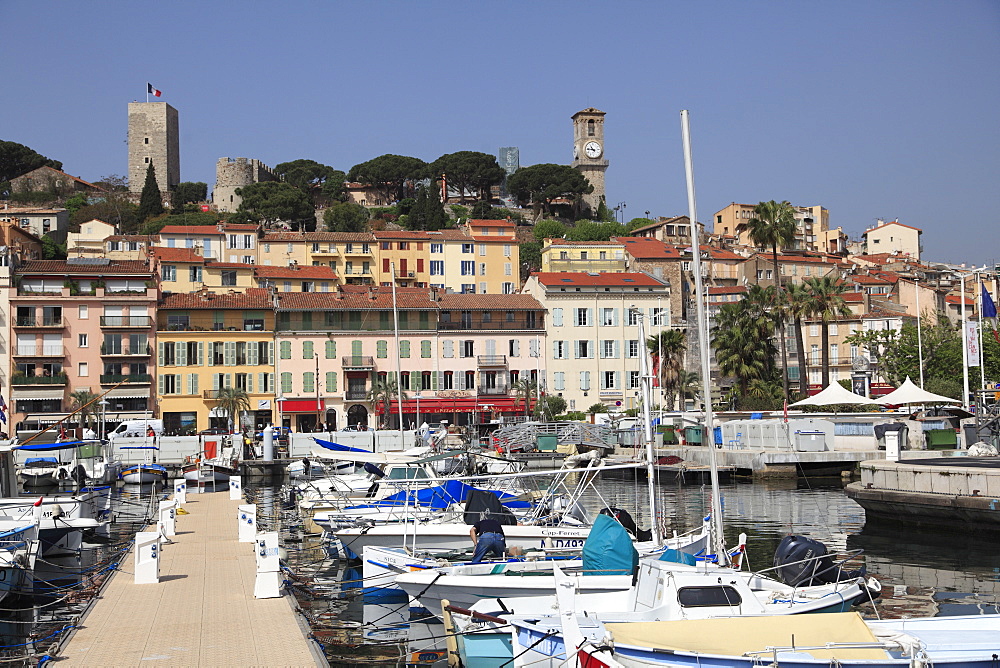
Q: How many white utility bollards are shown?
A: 6